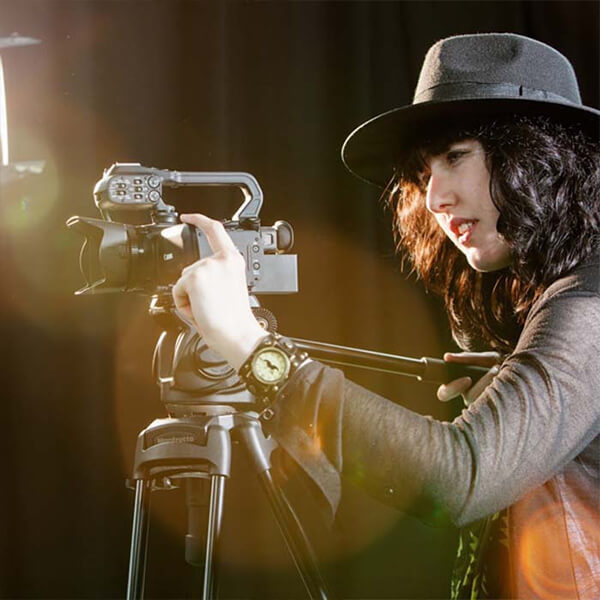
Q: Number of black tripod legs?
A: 3